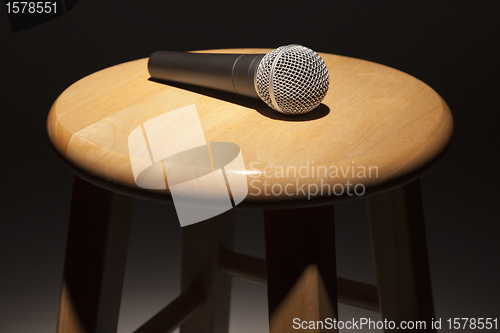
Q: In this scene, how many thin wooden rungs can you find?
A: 2